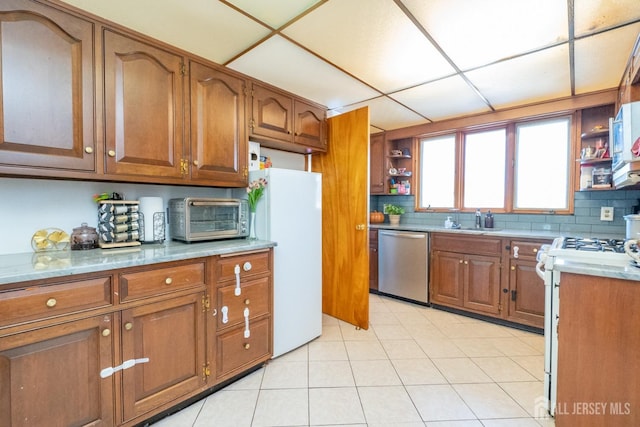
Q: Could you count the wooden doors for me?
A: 1